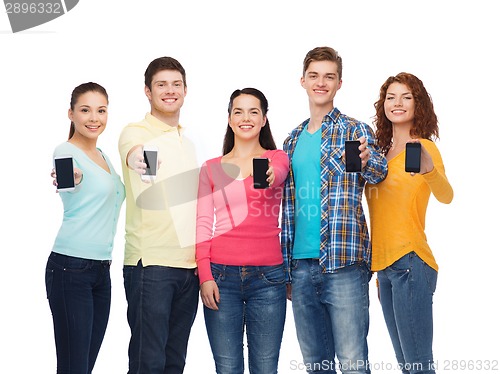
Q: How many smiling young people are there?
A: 5